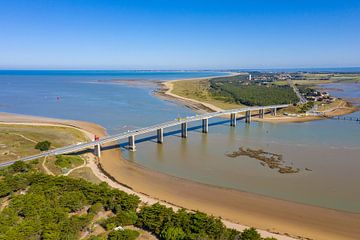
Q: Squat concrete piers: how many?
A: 9